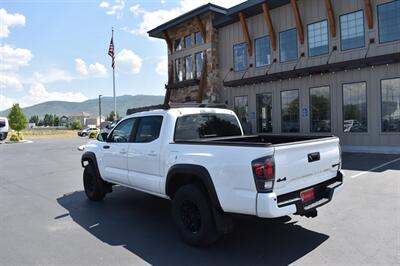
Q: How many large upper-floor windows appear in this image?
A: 6